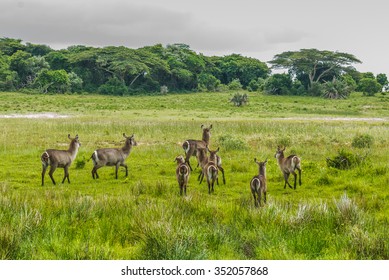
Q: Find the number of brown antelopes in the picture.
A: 8